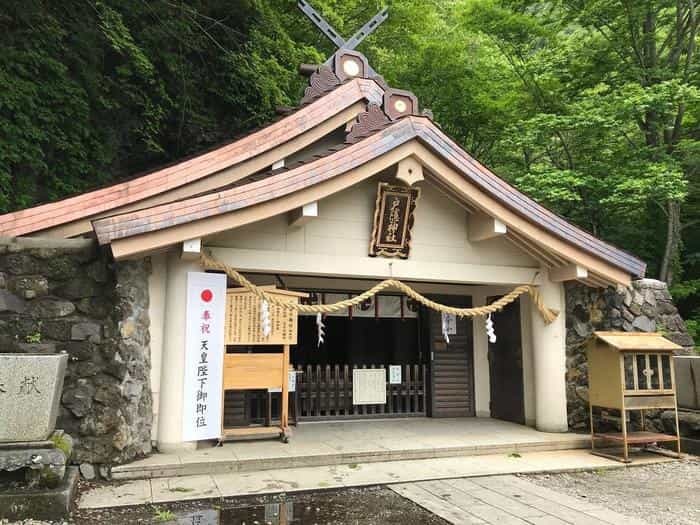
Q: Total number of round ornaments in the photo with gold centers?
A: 2